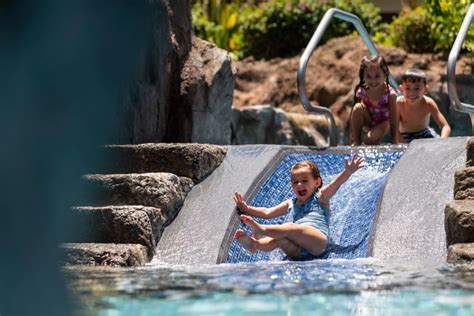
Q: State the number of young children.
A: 3